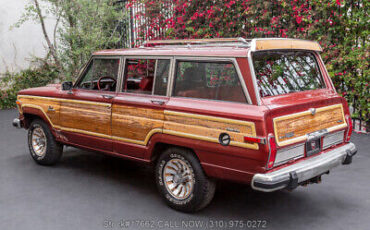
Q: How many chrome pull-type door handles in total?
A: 2